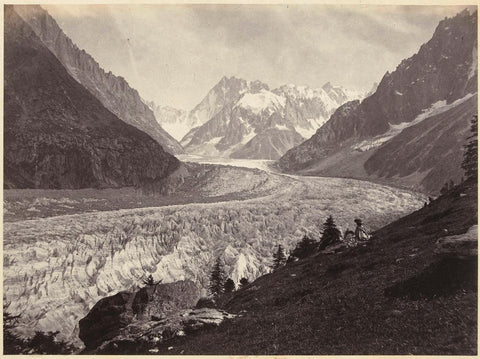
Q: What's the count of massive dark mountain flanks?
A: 2